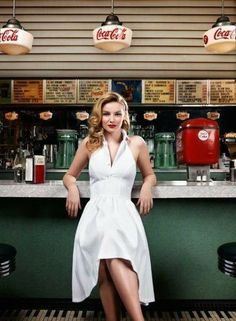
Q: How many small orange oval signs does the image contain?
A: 6